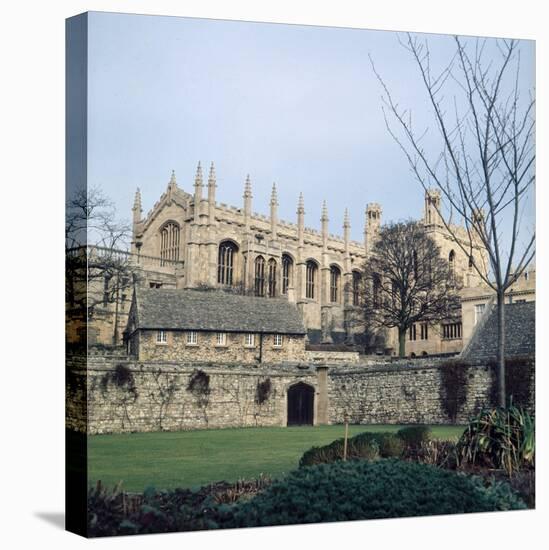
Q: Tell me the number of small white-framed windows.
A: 5